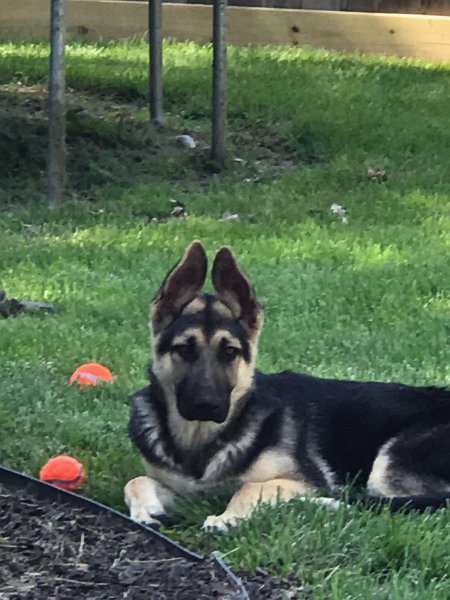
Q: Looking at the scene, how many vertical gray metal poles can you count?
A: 3